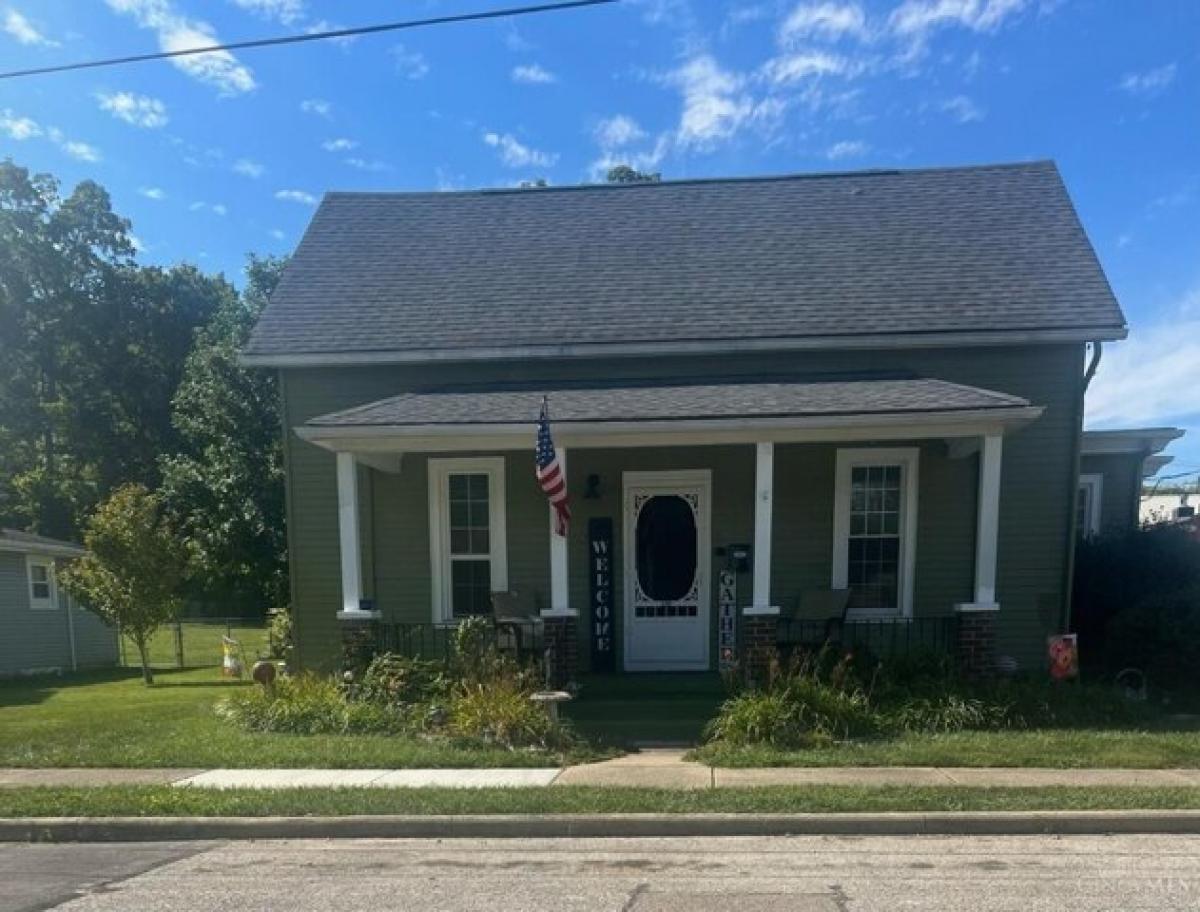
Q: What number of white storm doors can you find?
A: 1